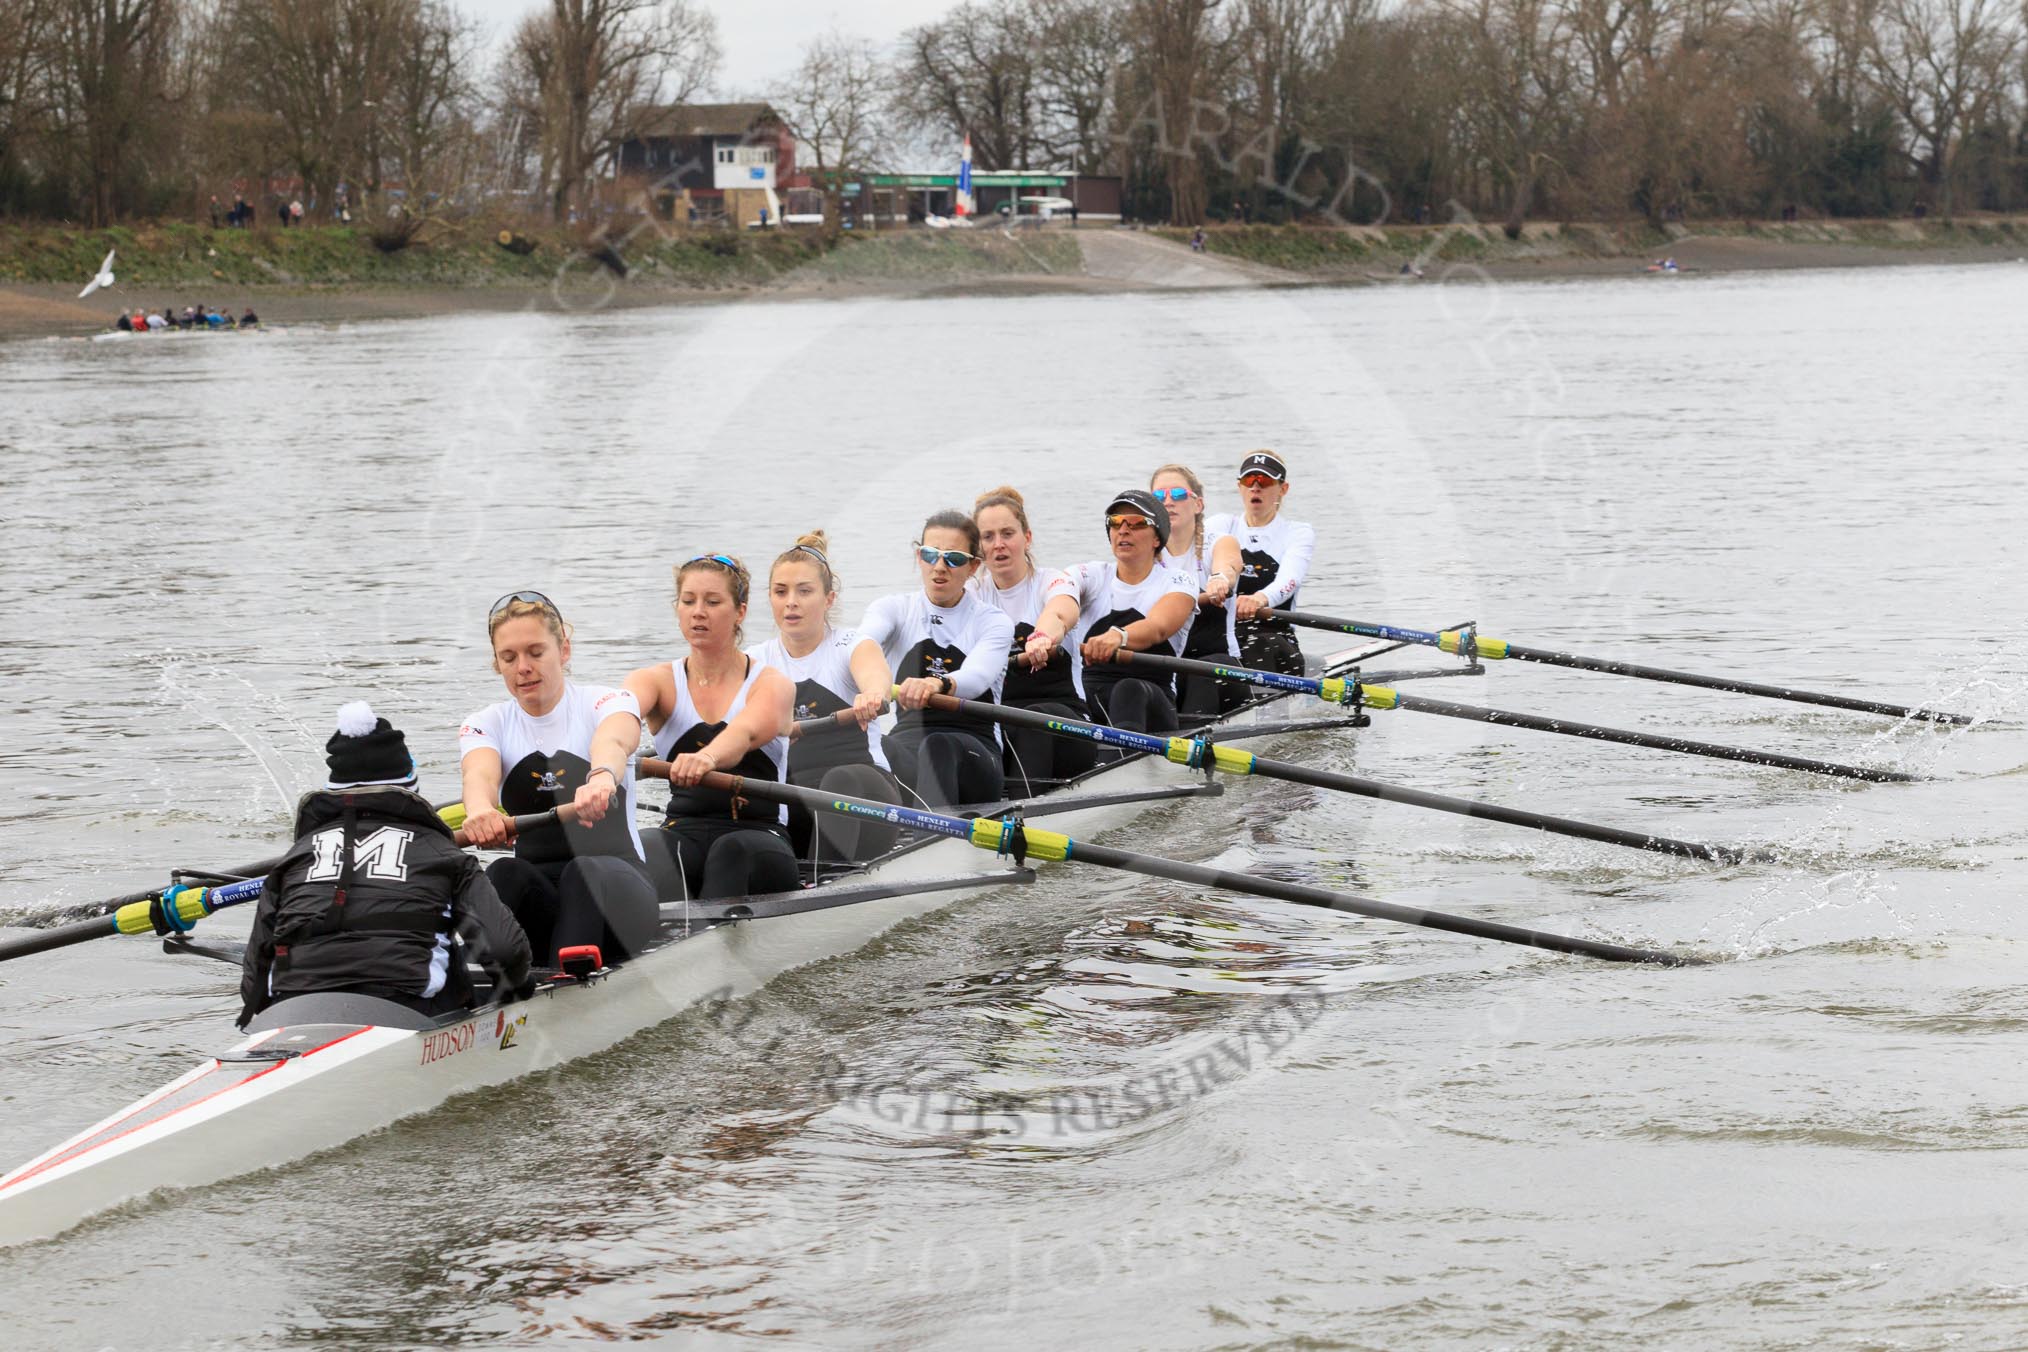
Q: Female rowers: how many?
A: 8